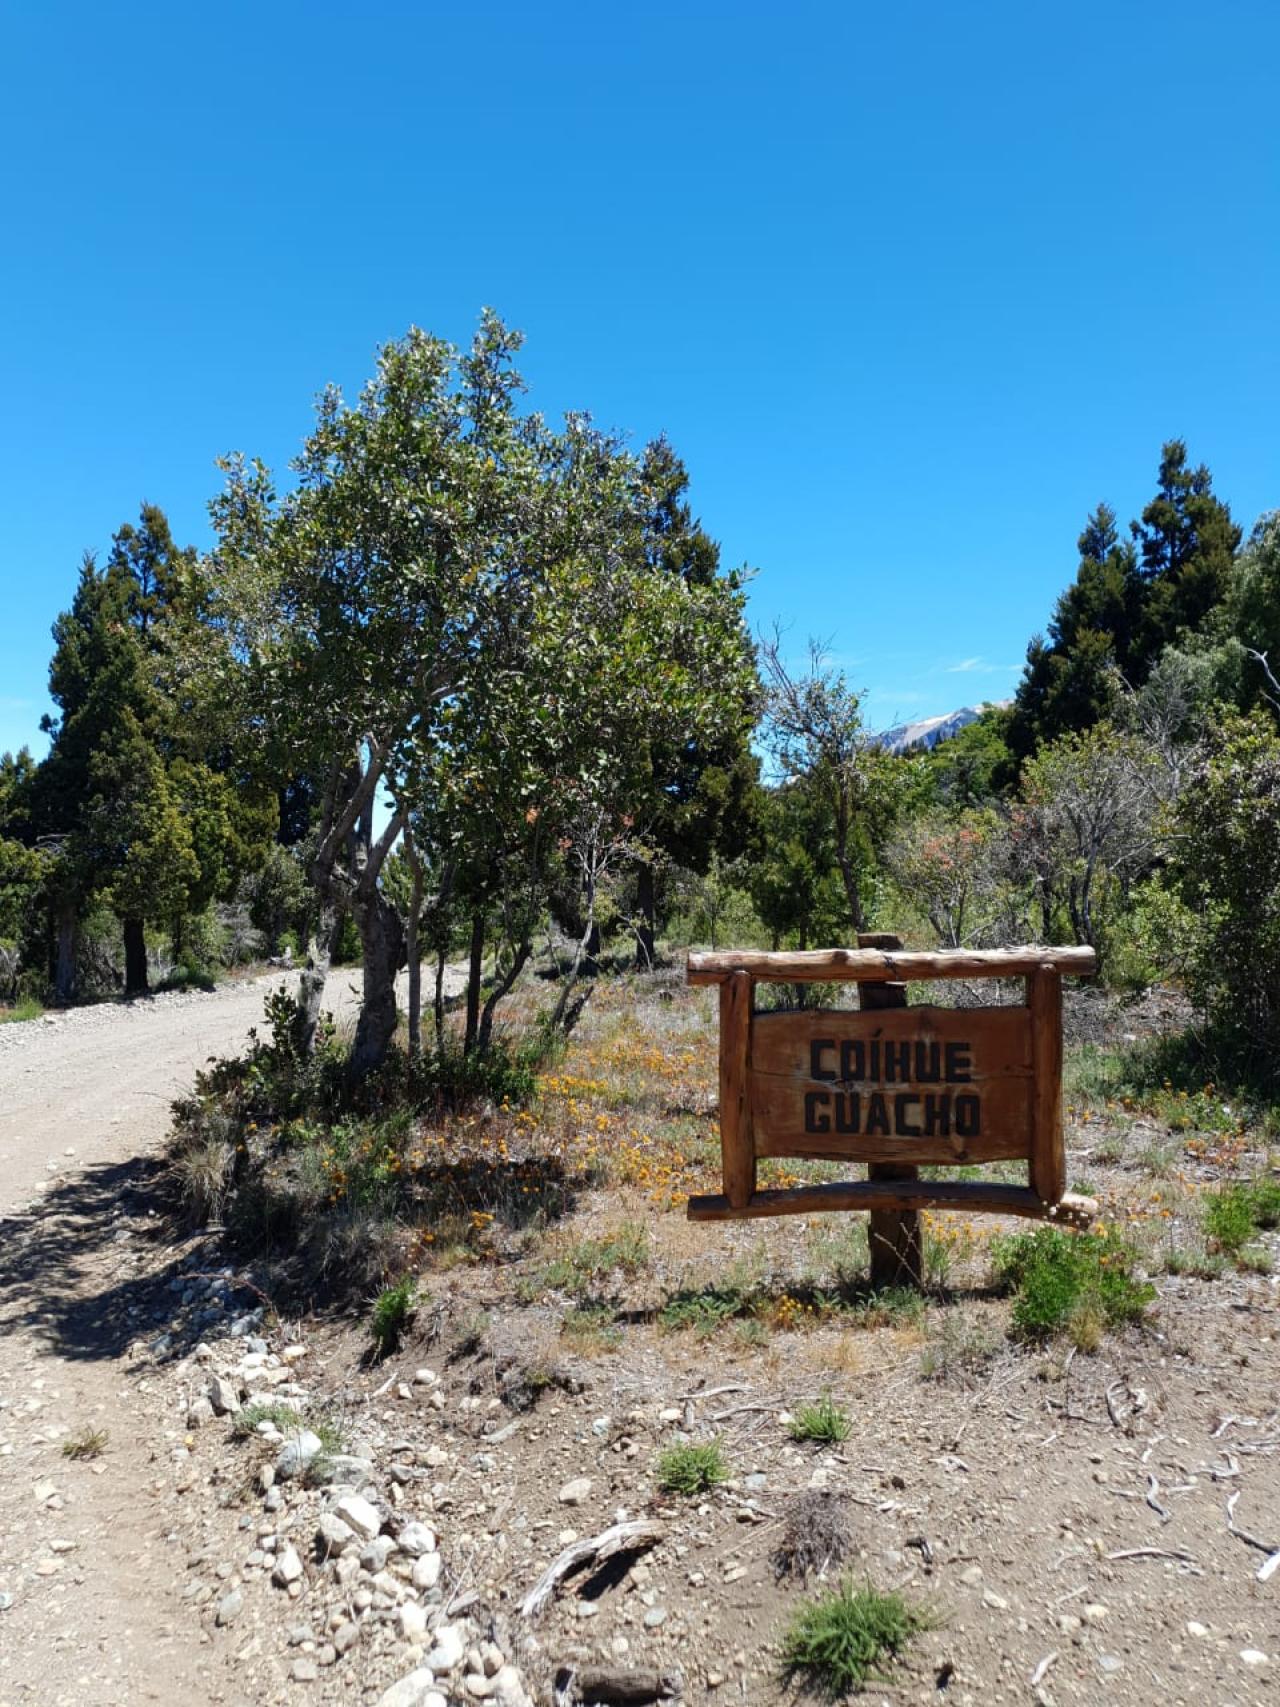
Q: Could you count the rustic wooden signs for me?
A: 1